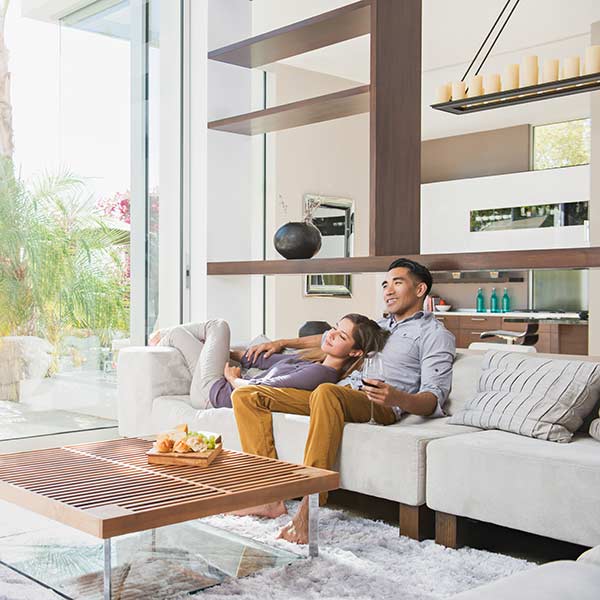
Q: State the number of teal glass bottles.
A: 3